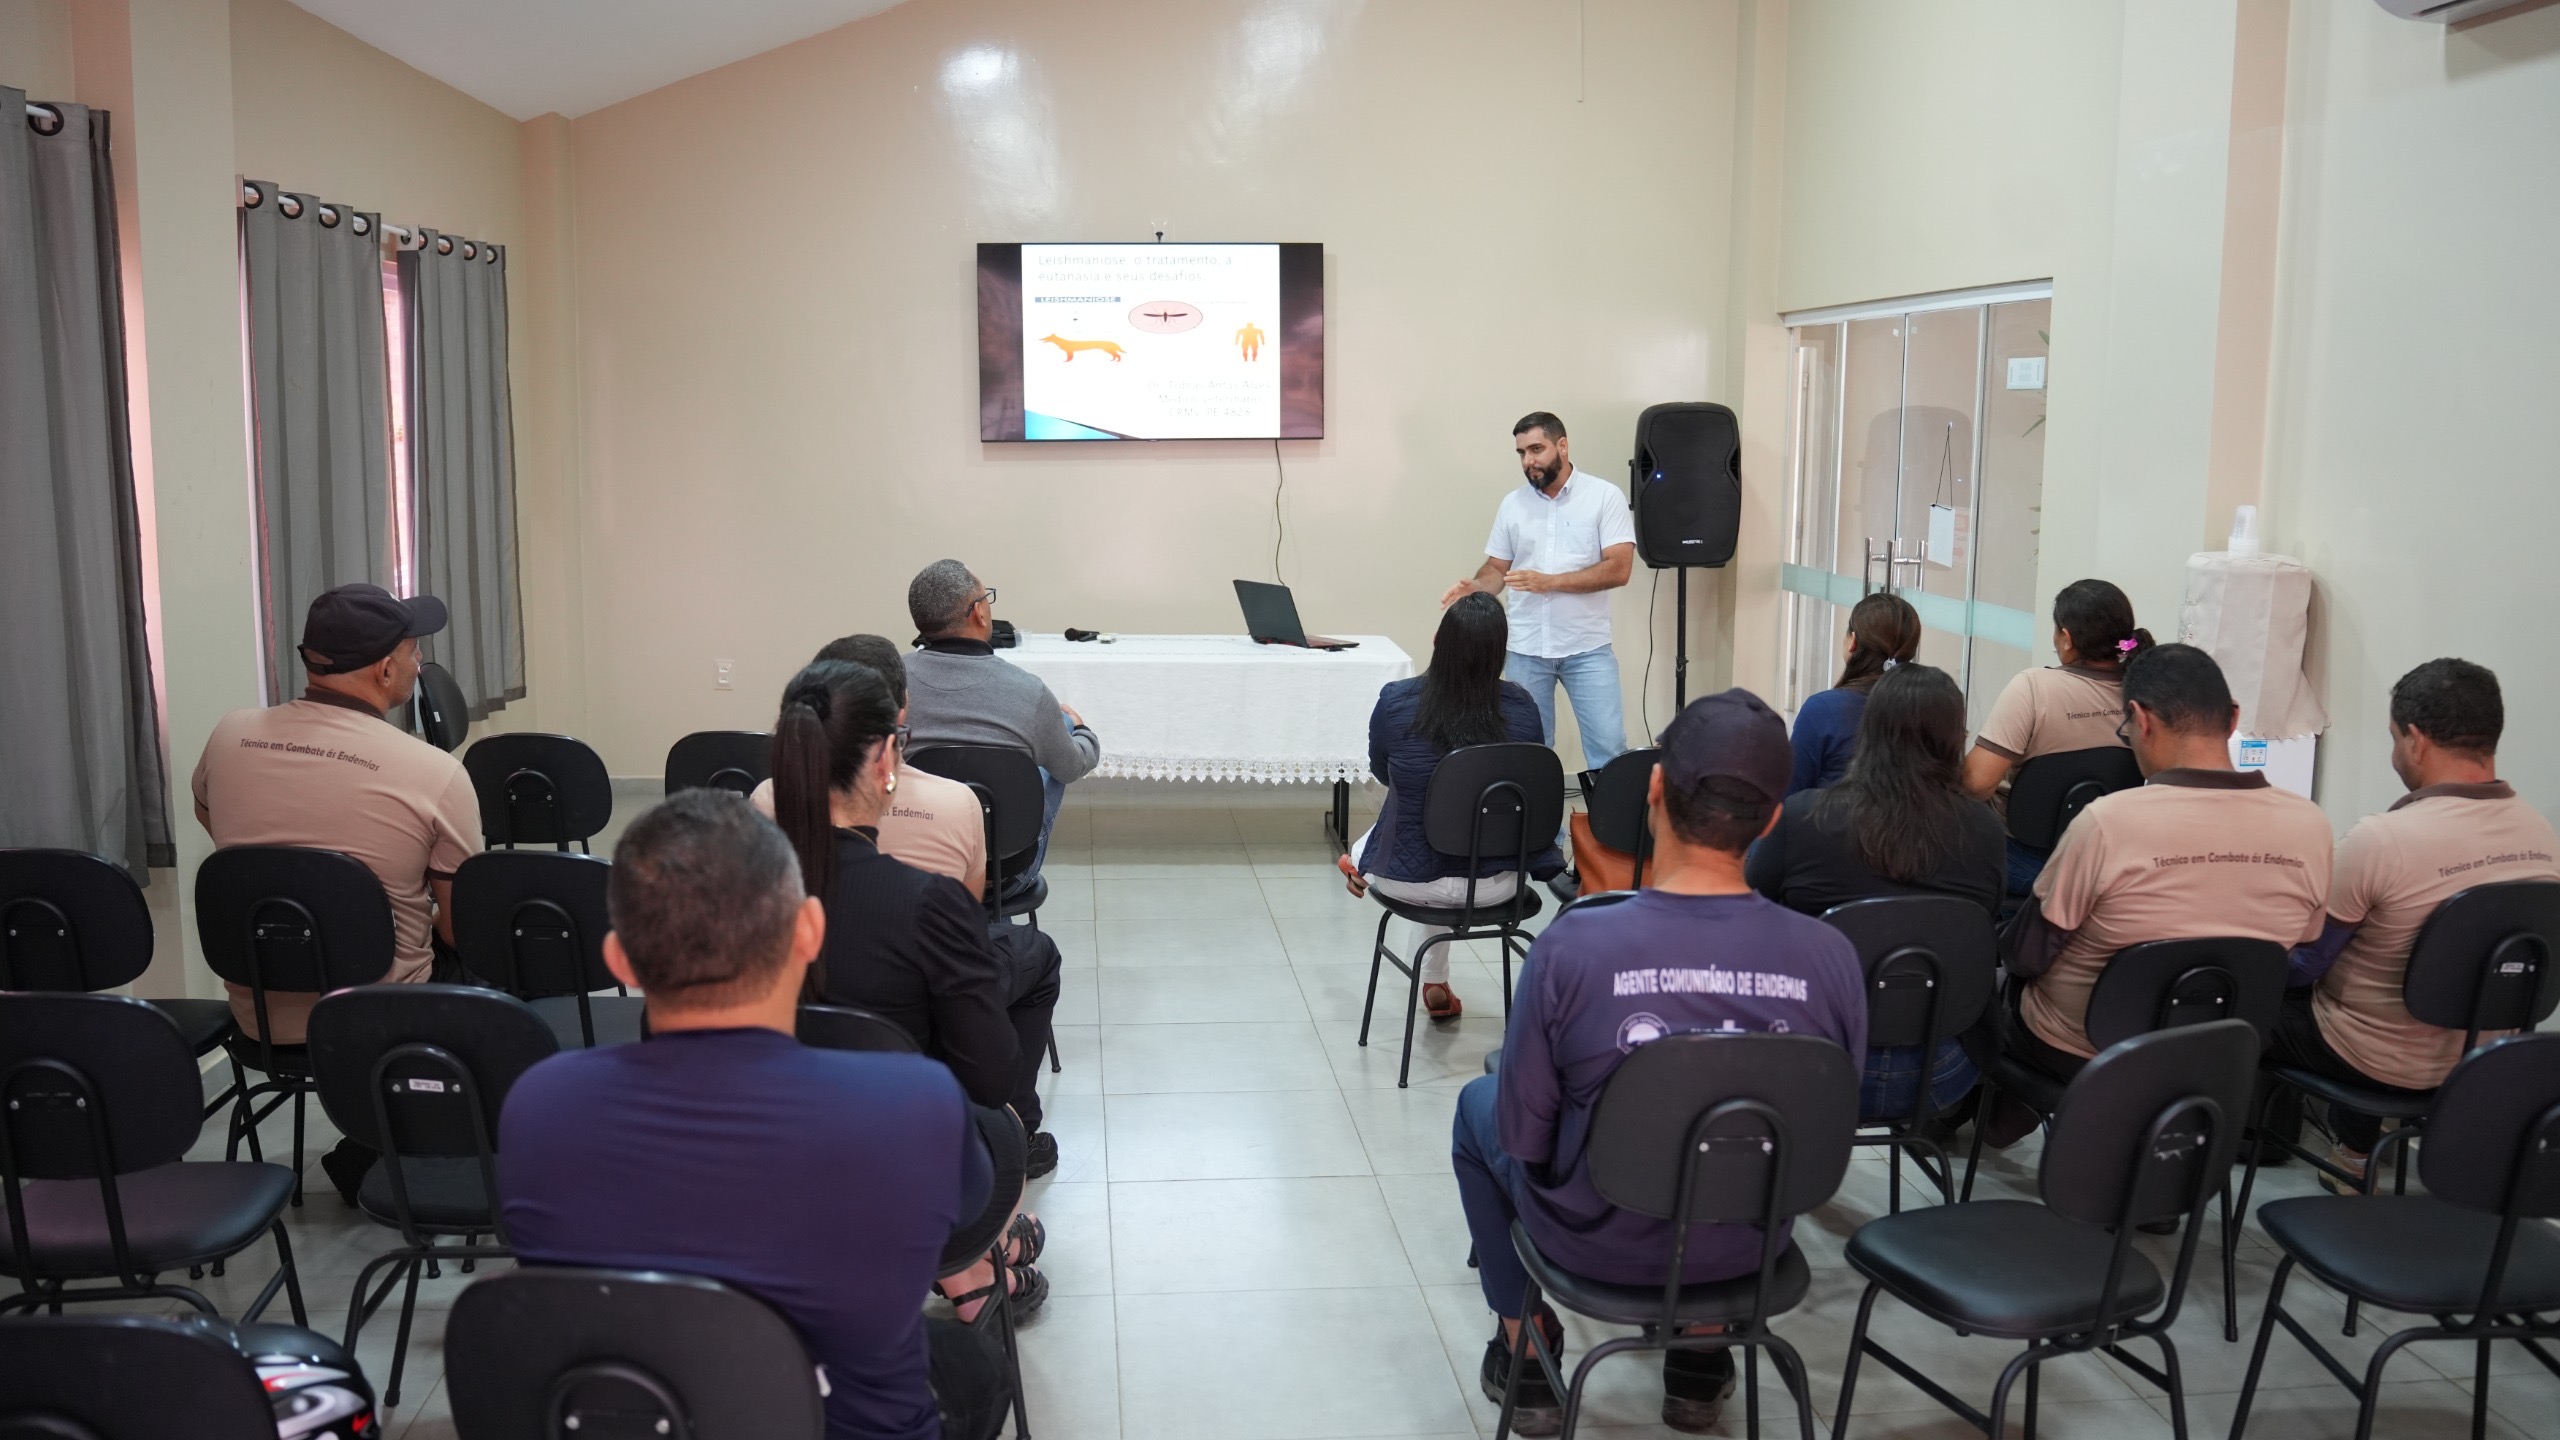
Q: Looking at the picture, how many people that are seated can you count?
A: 12